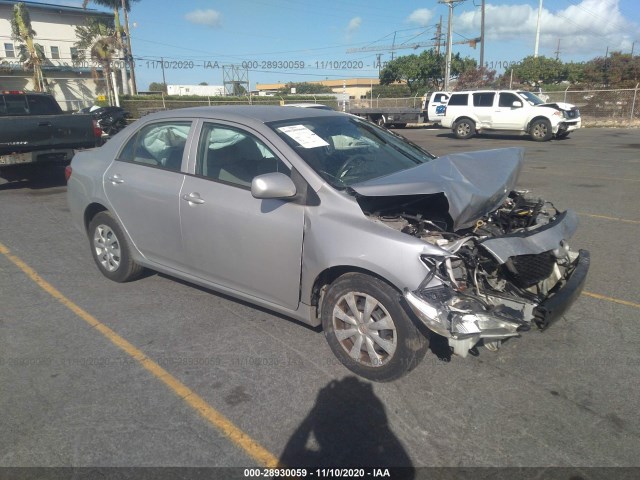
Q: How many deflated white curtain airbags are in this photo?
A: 1